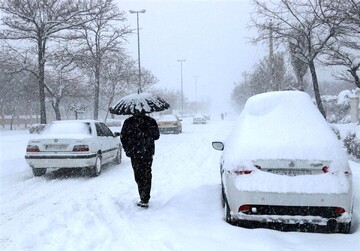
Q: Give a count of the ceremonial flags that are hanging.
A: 0